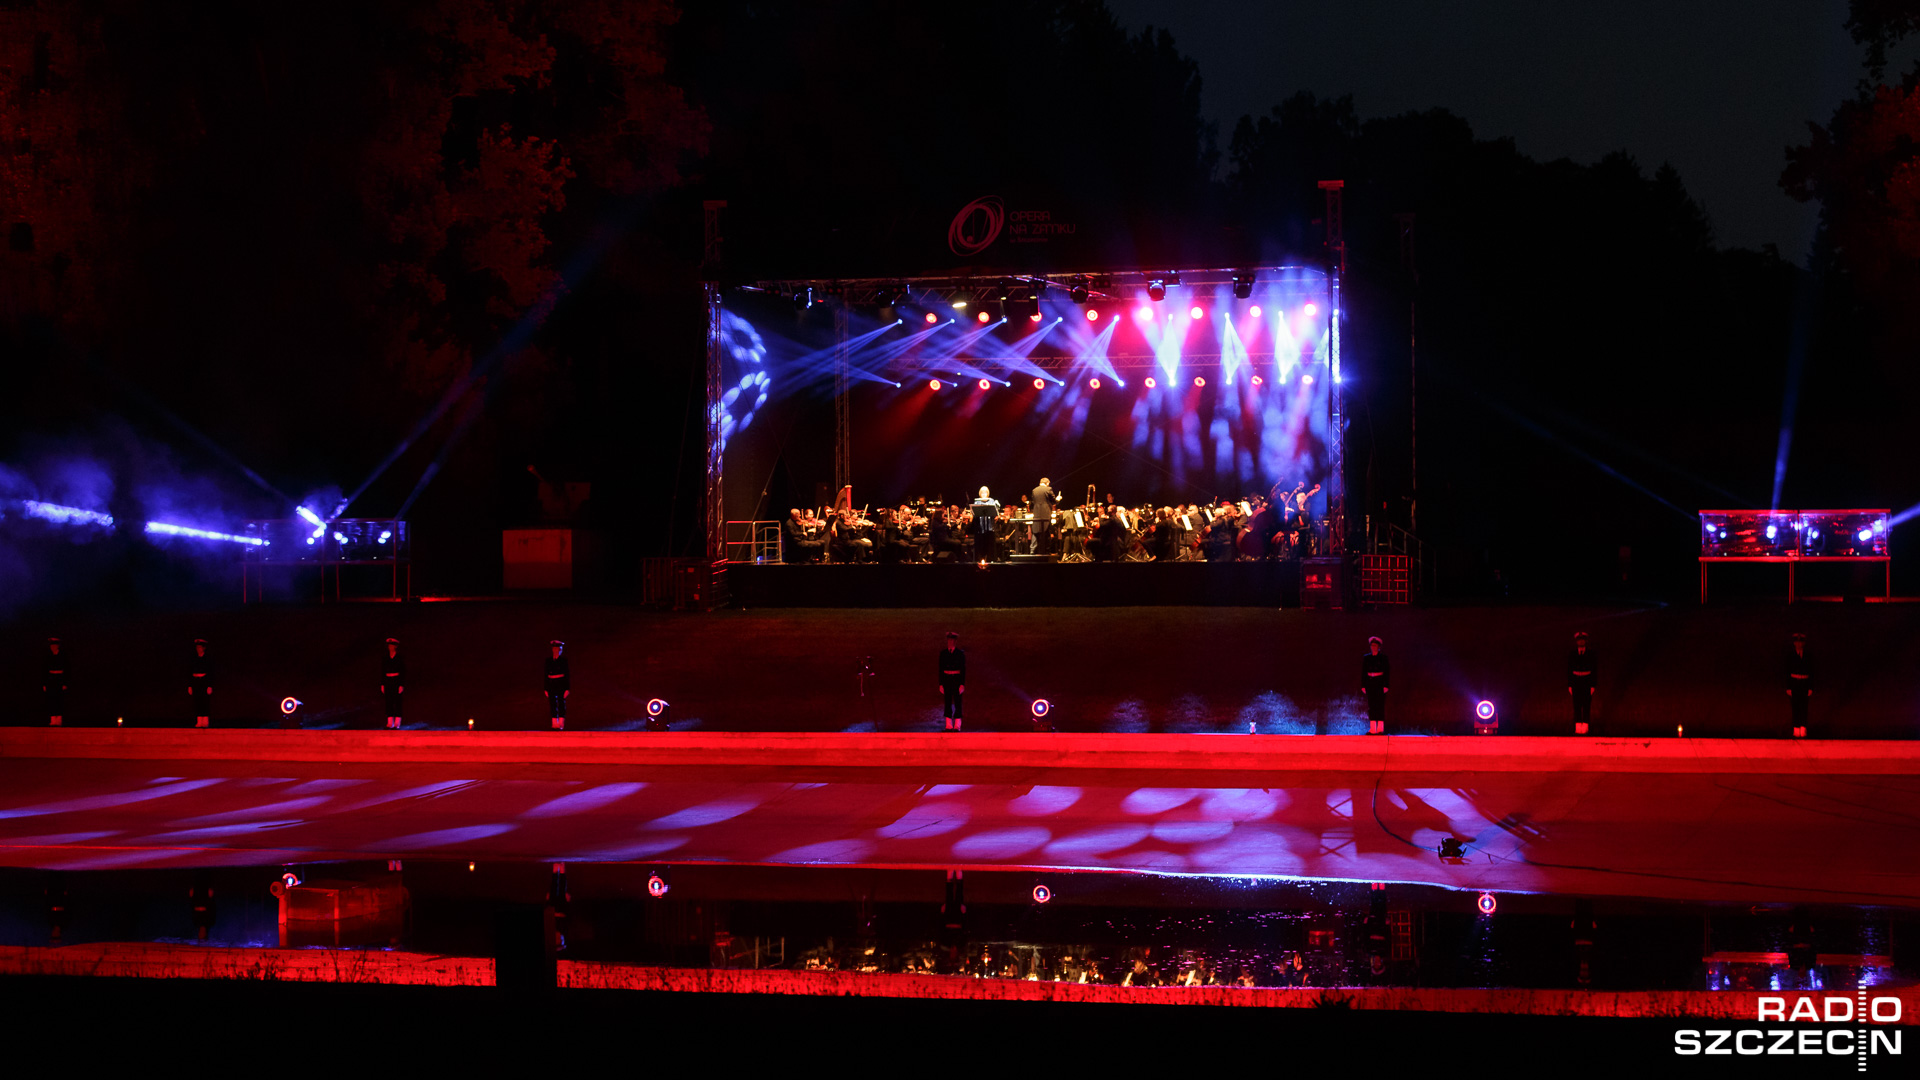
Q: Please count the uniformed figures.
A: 8